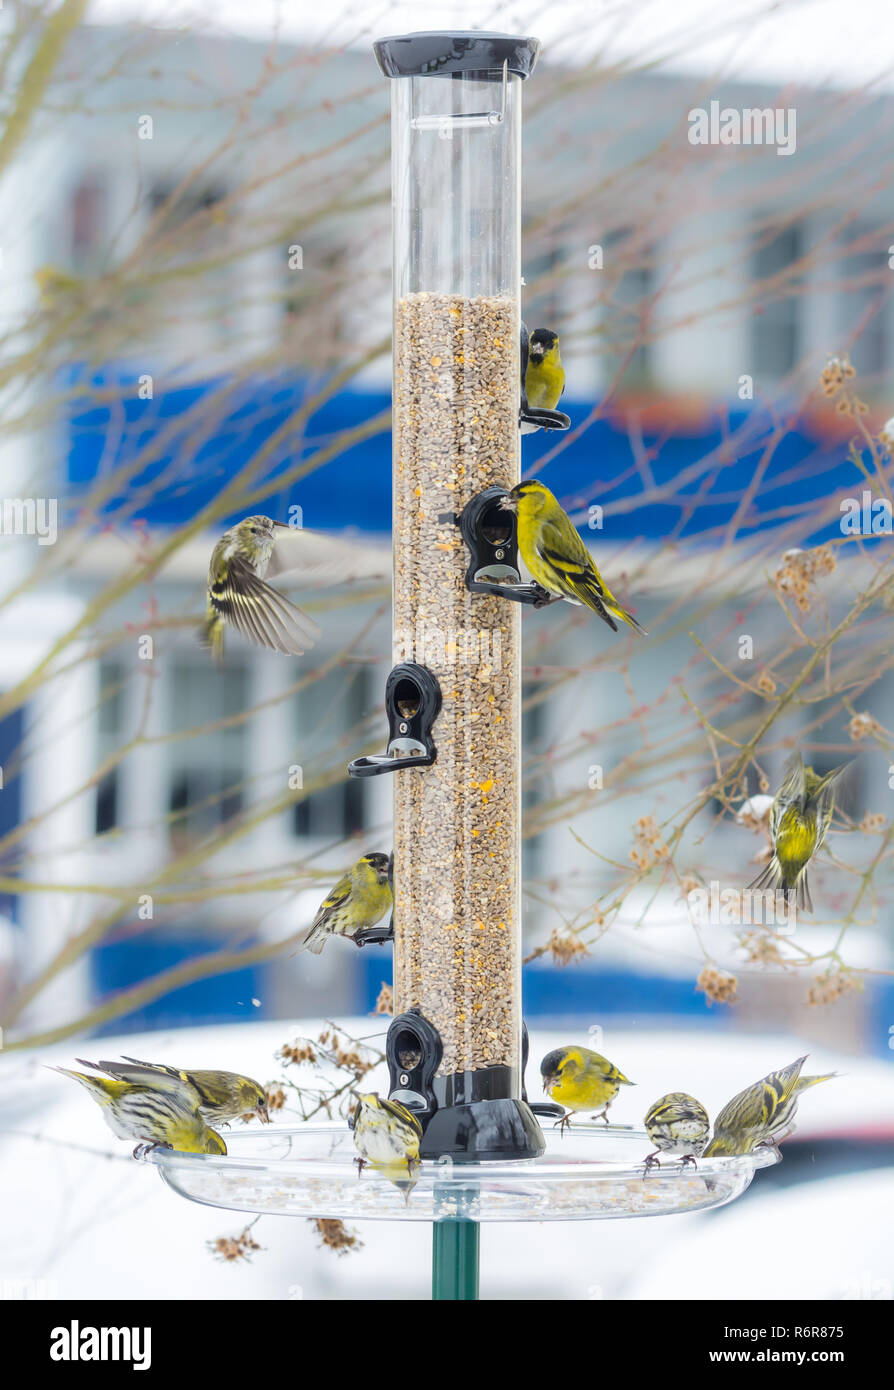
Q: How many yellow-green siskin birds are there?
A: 11